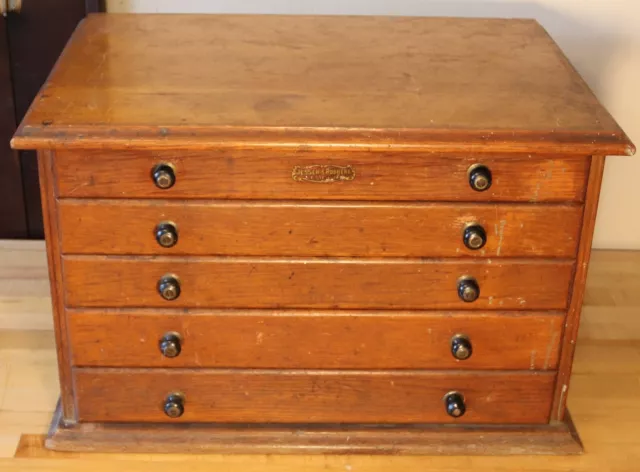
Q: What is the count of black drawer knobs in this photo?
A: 10